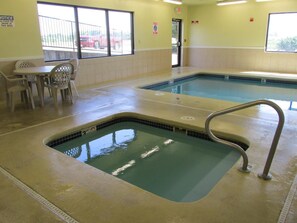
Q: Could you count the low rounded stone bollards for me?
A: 0